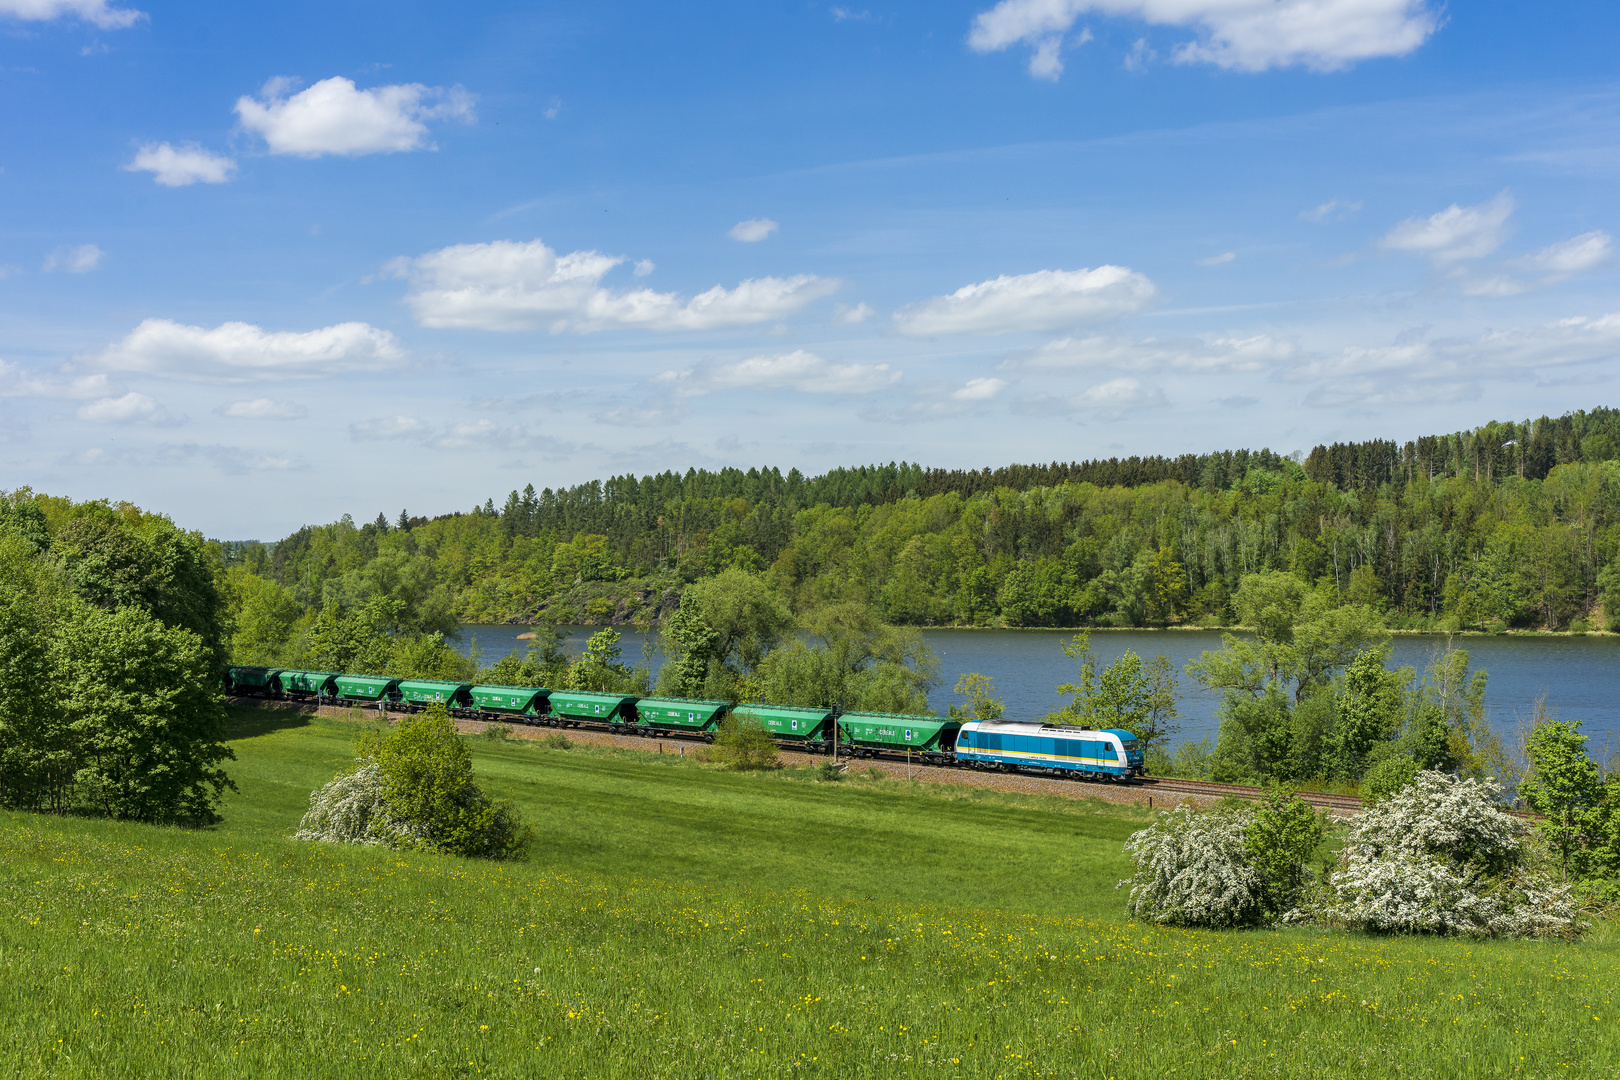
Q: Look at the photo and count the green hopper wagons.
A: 9